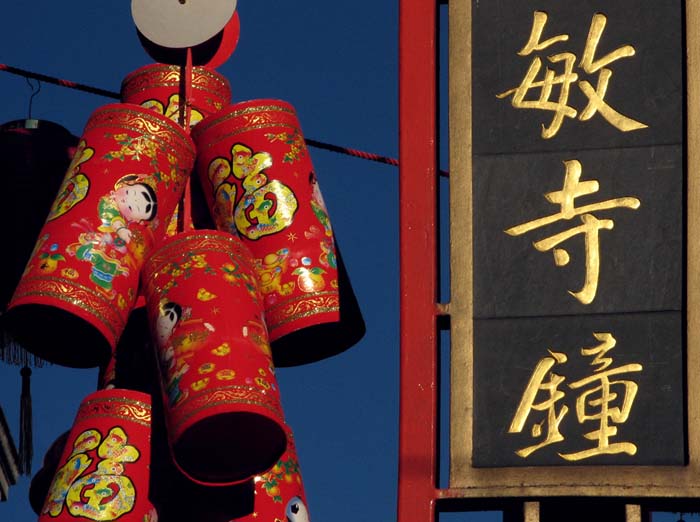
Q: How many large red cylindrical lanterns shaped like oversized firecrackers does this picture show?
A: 6